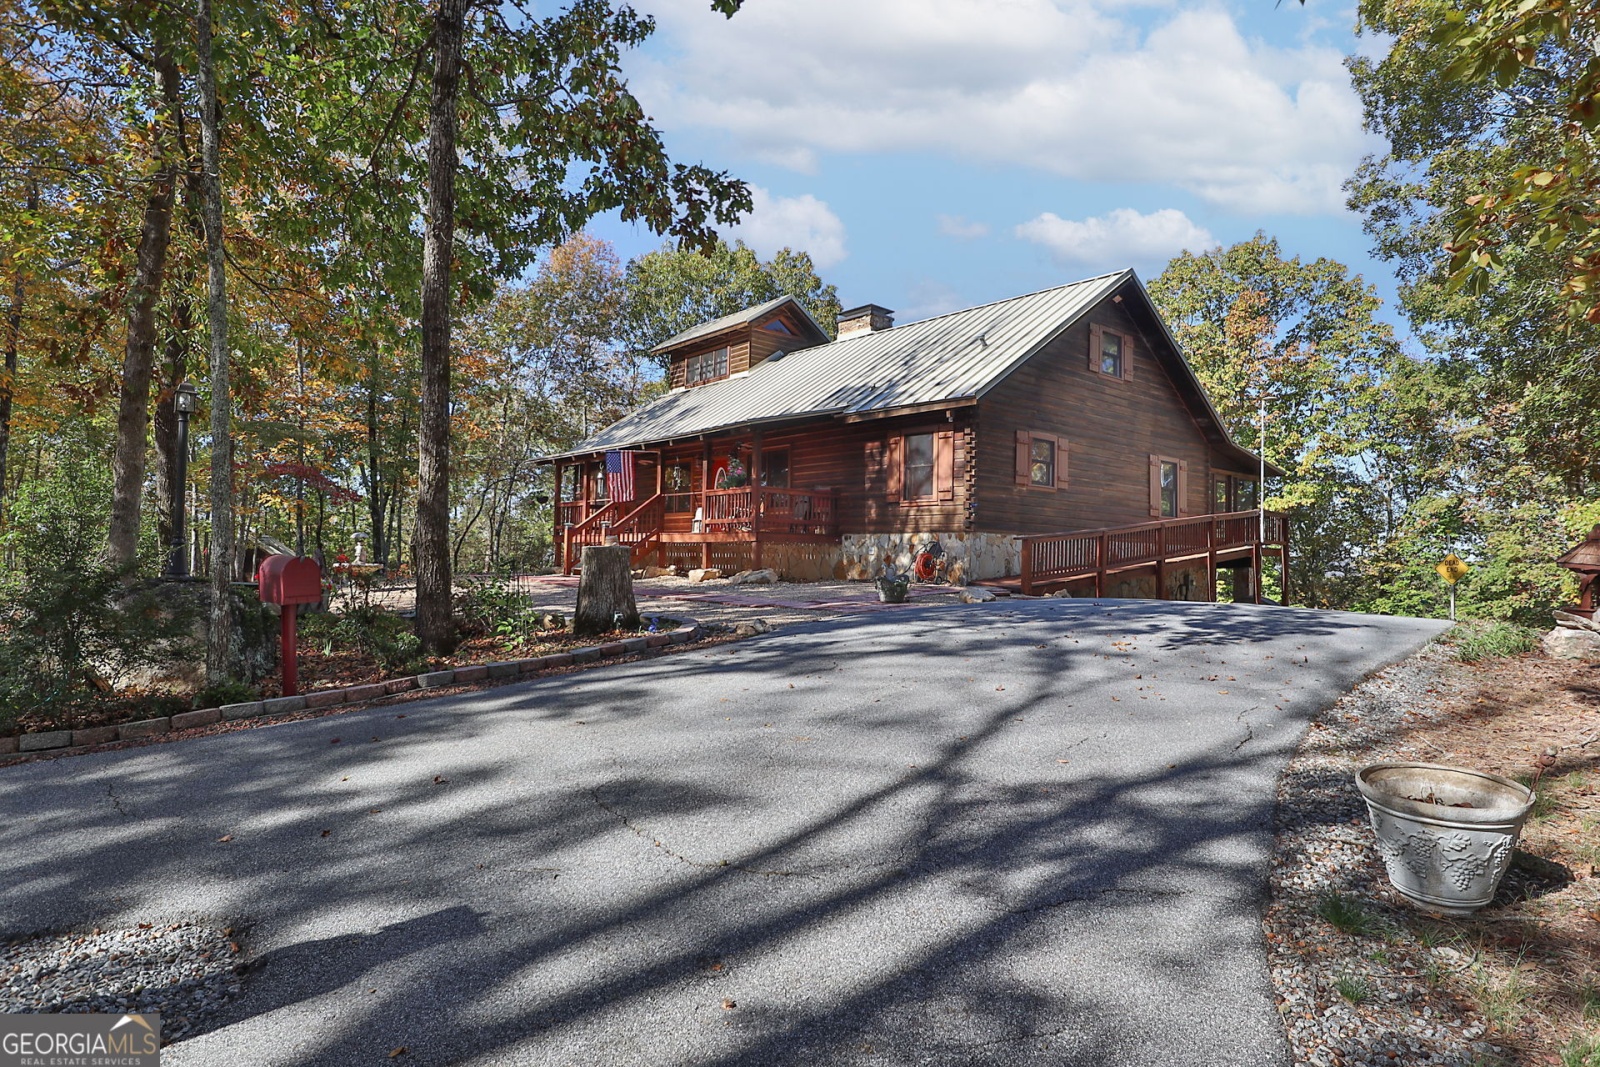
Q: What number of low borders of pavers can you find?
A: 1